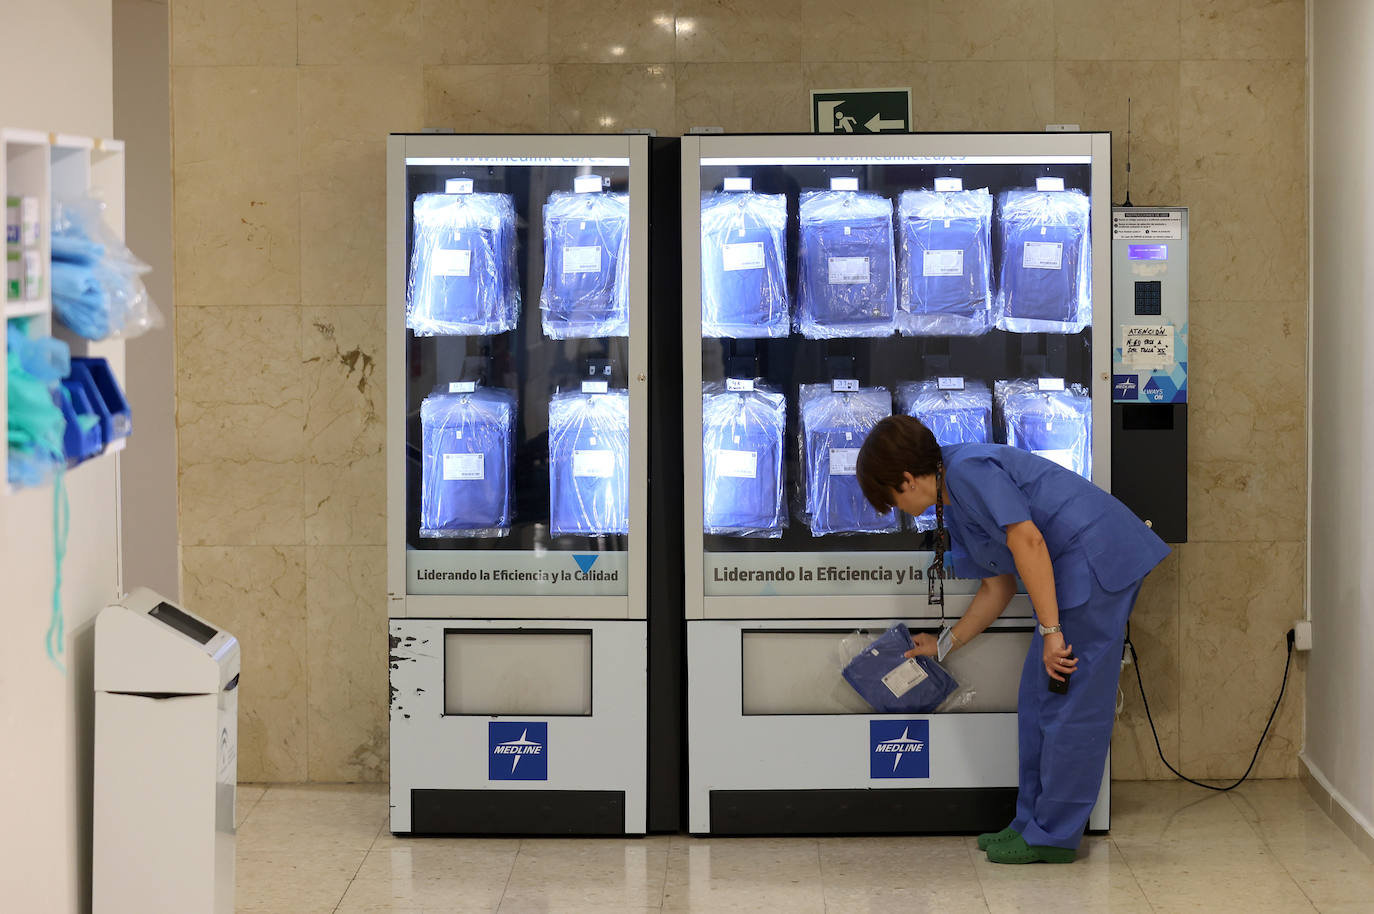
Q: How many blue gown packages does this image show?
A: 13